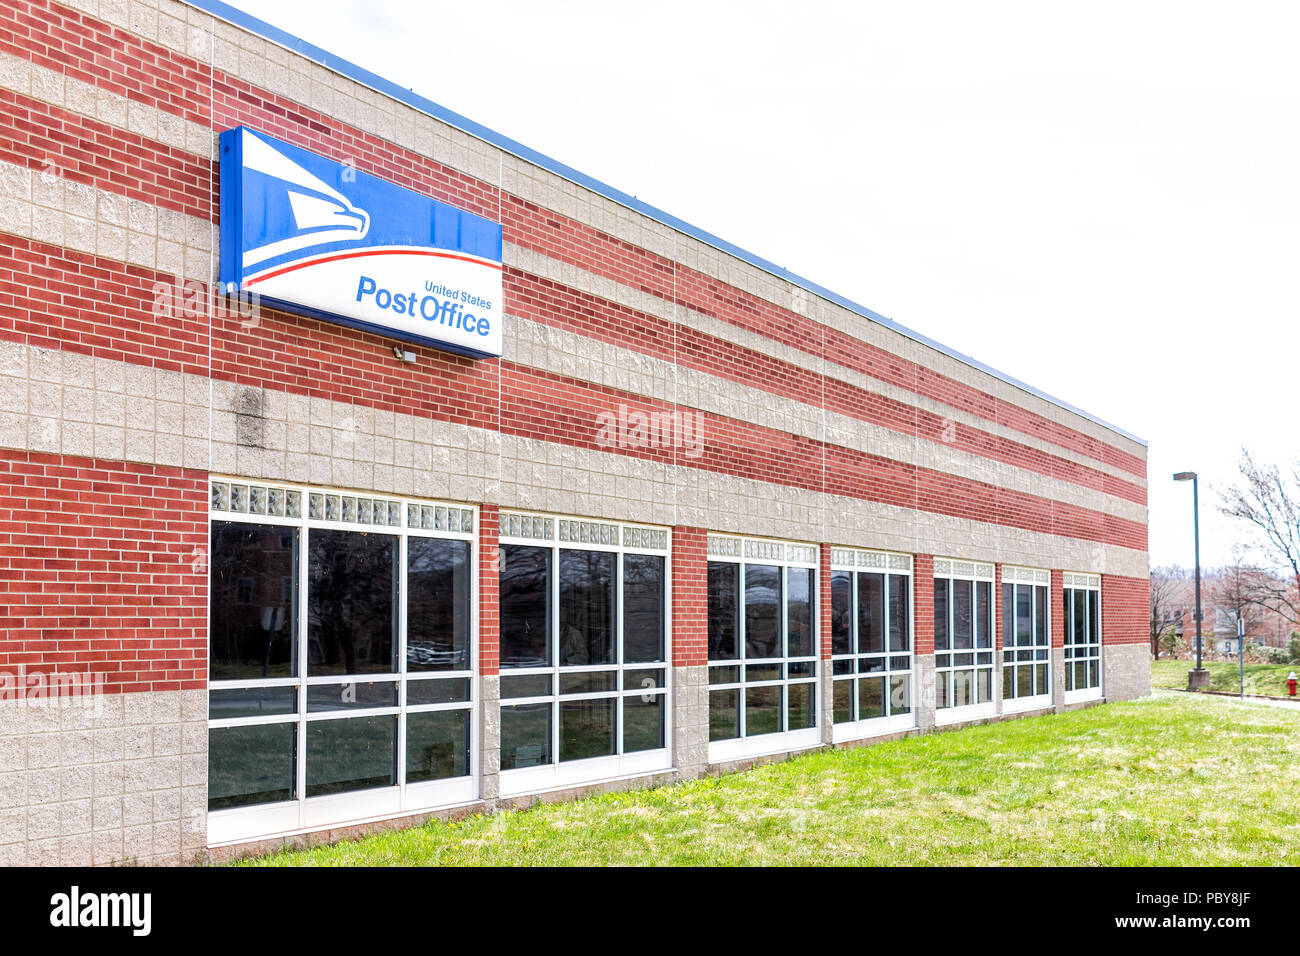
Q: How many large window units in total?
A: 7